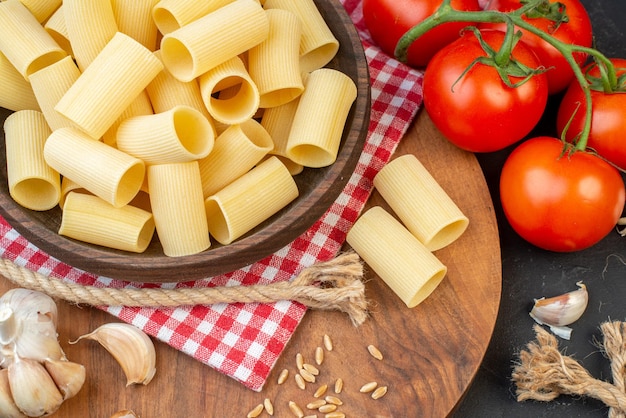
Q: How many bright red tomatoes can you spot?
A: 5